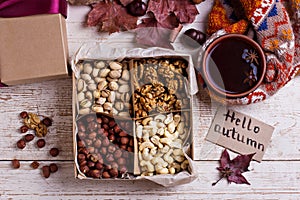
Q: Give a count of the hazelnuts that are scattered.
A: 11